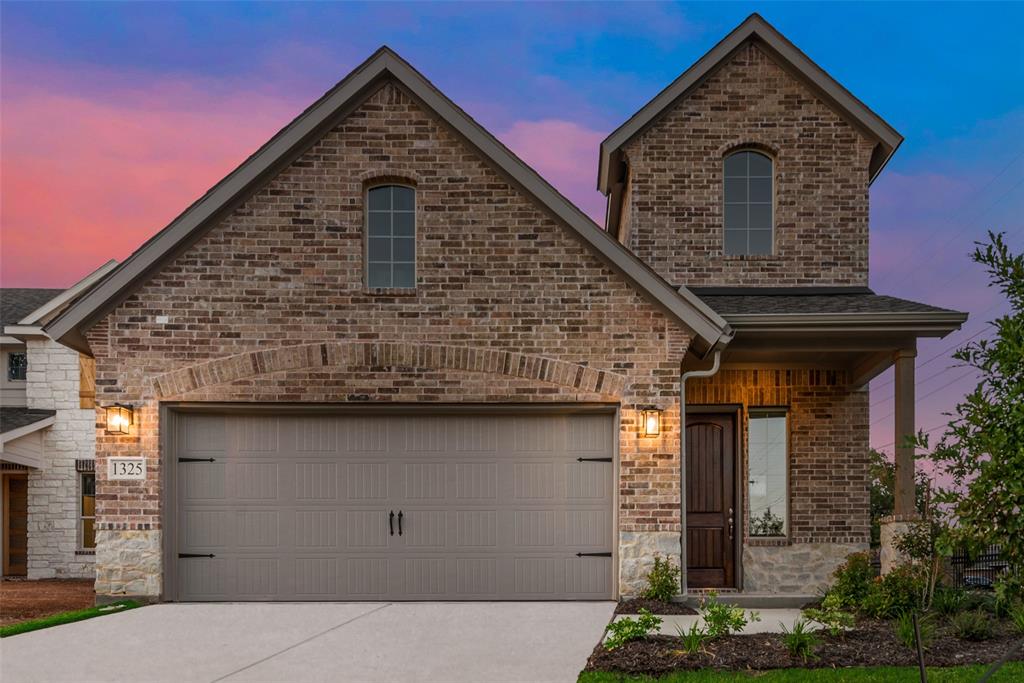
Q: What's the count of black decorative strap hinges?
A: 4